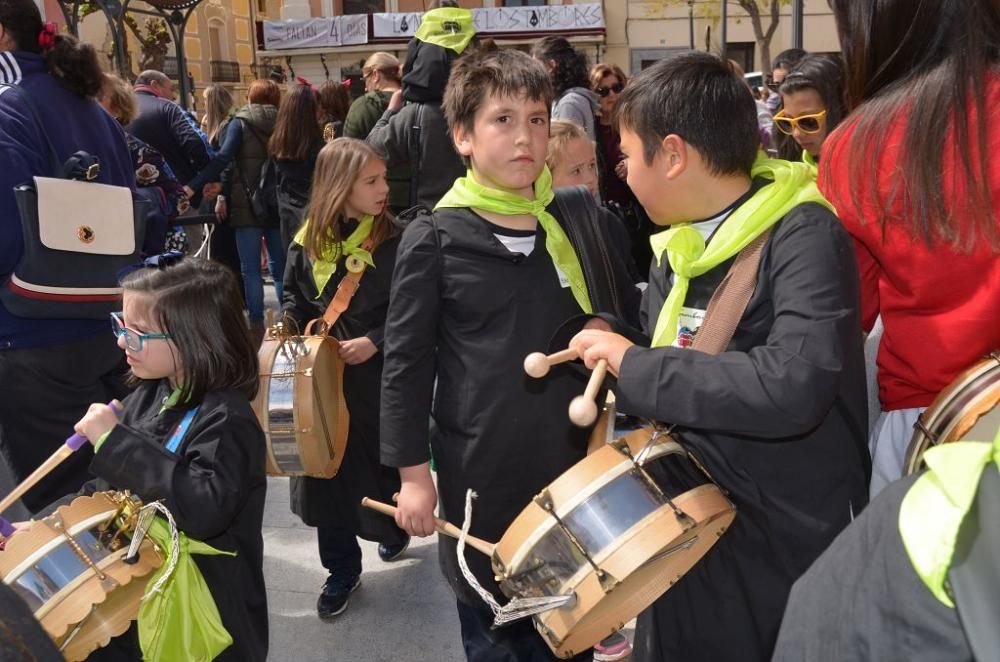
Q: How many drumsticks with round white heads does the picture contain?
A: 2